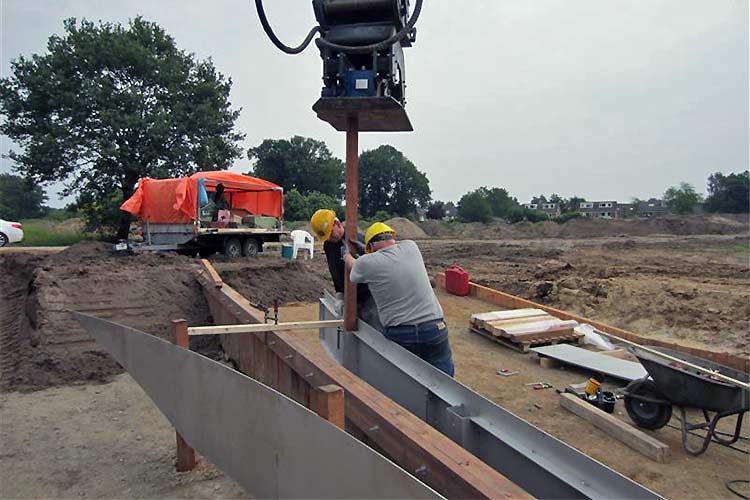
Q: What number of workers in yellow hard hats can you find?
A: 2